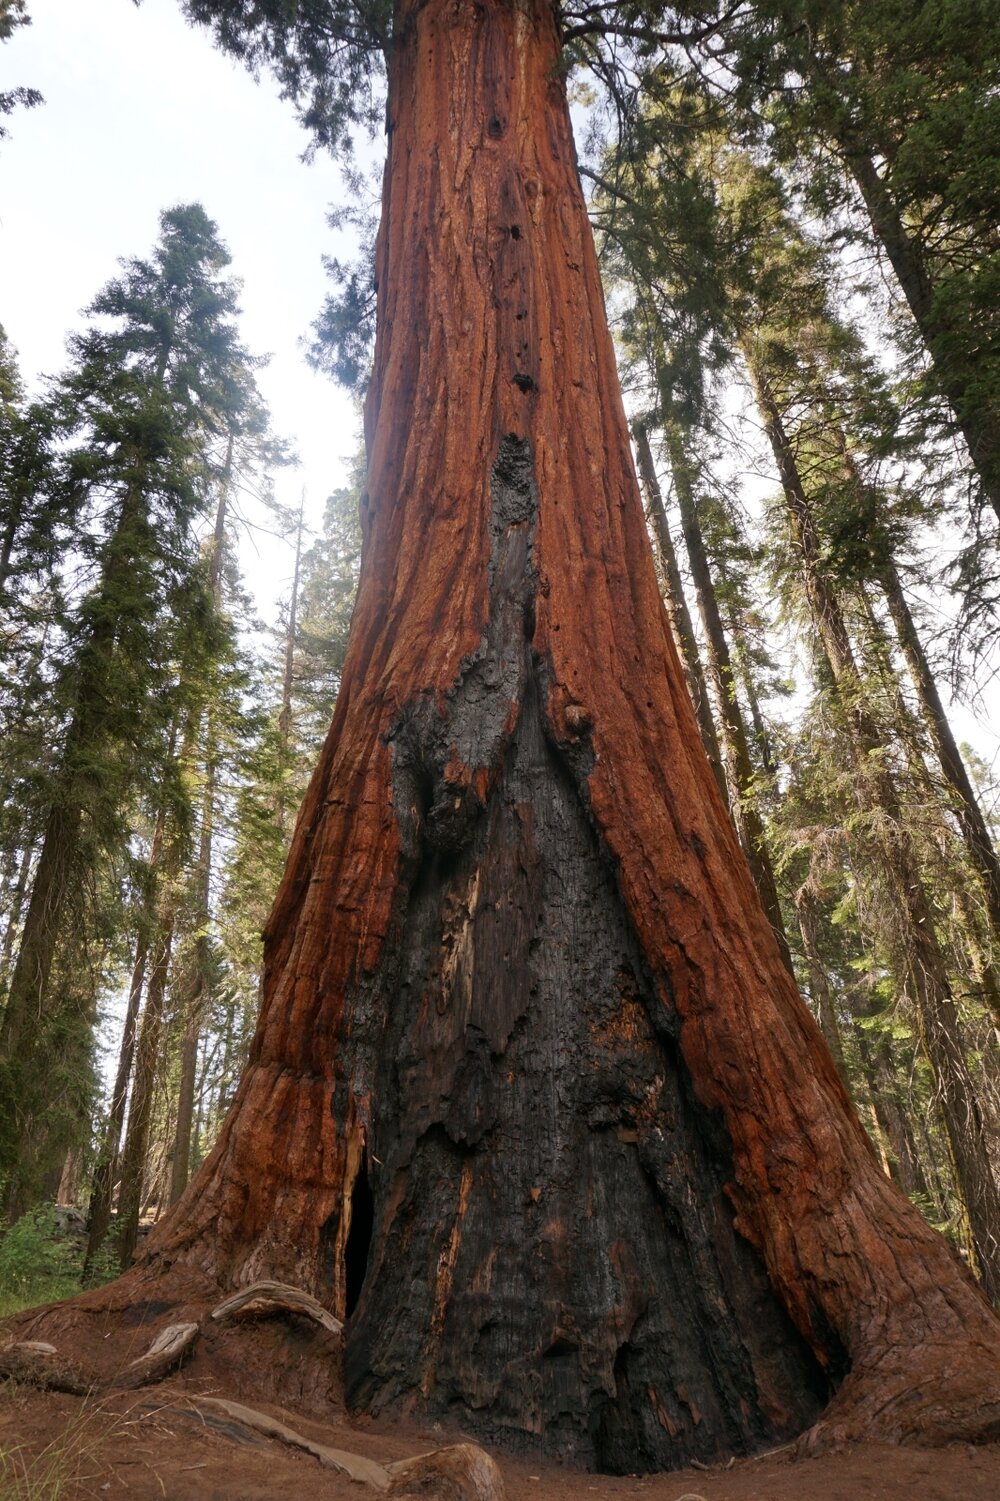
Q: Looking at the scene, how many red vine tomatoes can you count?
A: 0